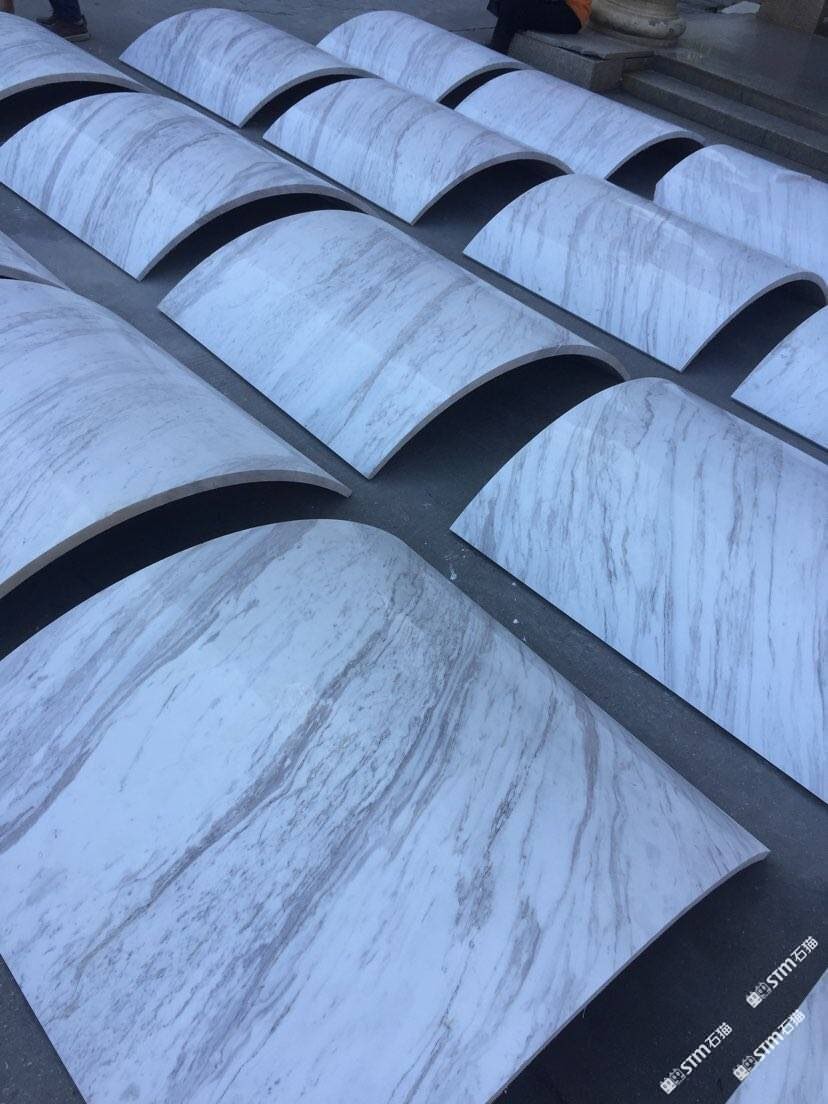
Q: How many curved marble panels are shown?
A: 15